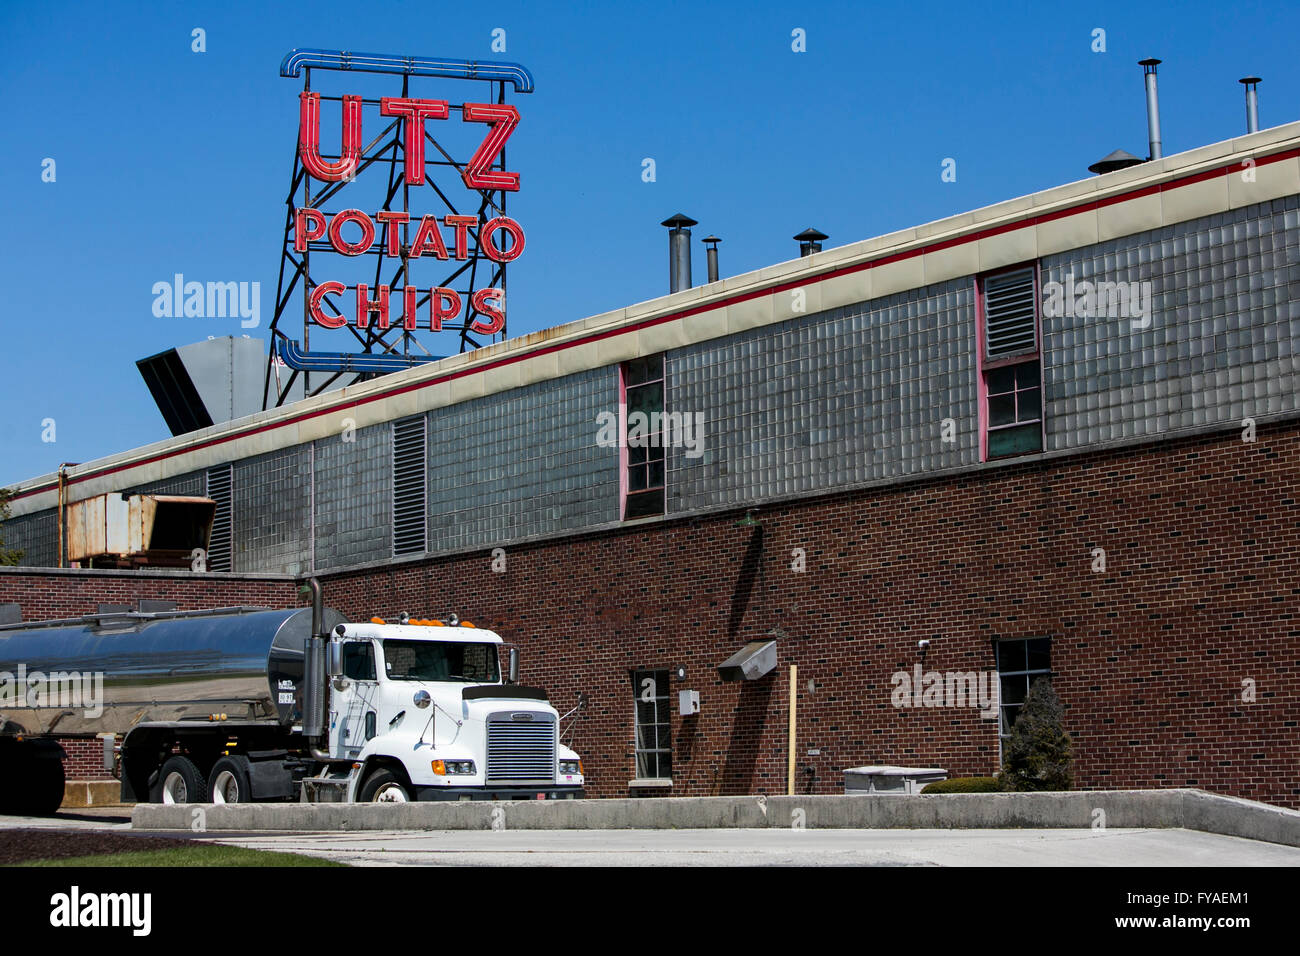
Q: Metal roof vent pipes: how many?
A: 6